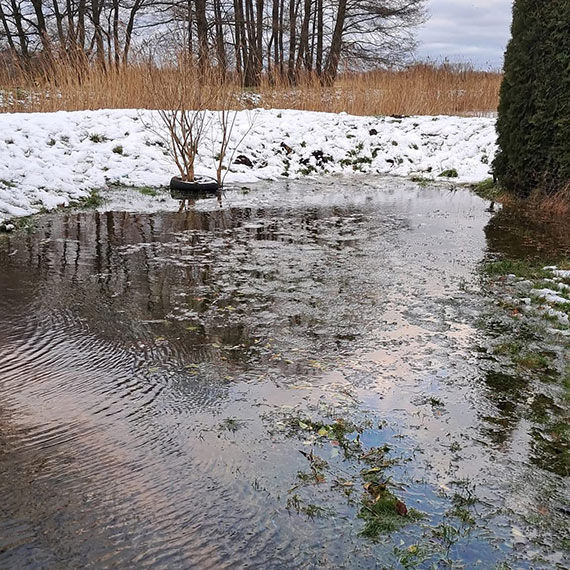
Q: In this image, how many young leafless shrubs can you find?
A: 2